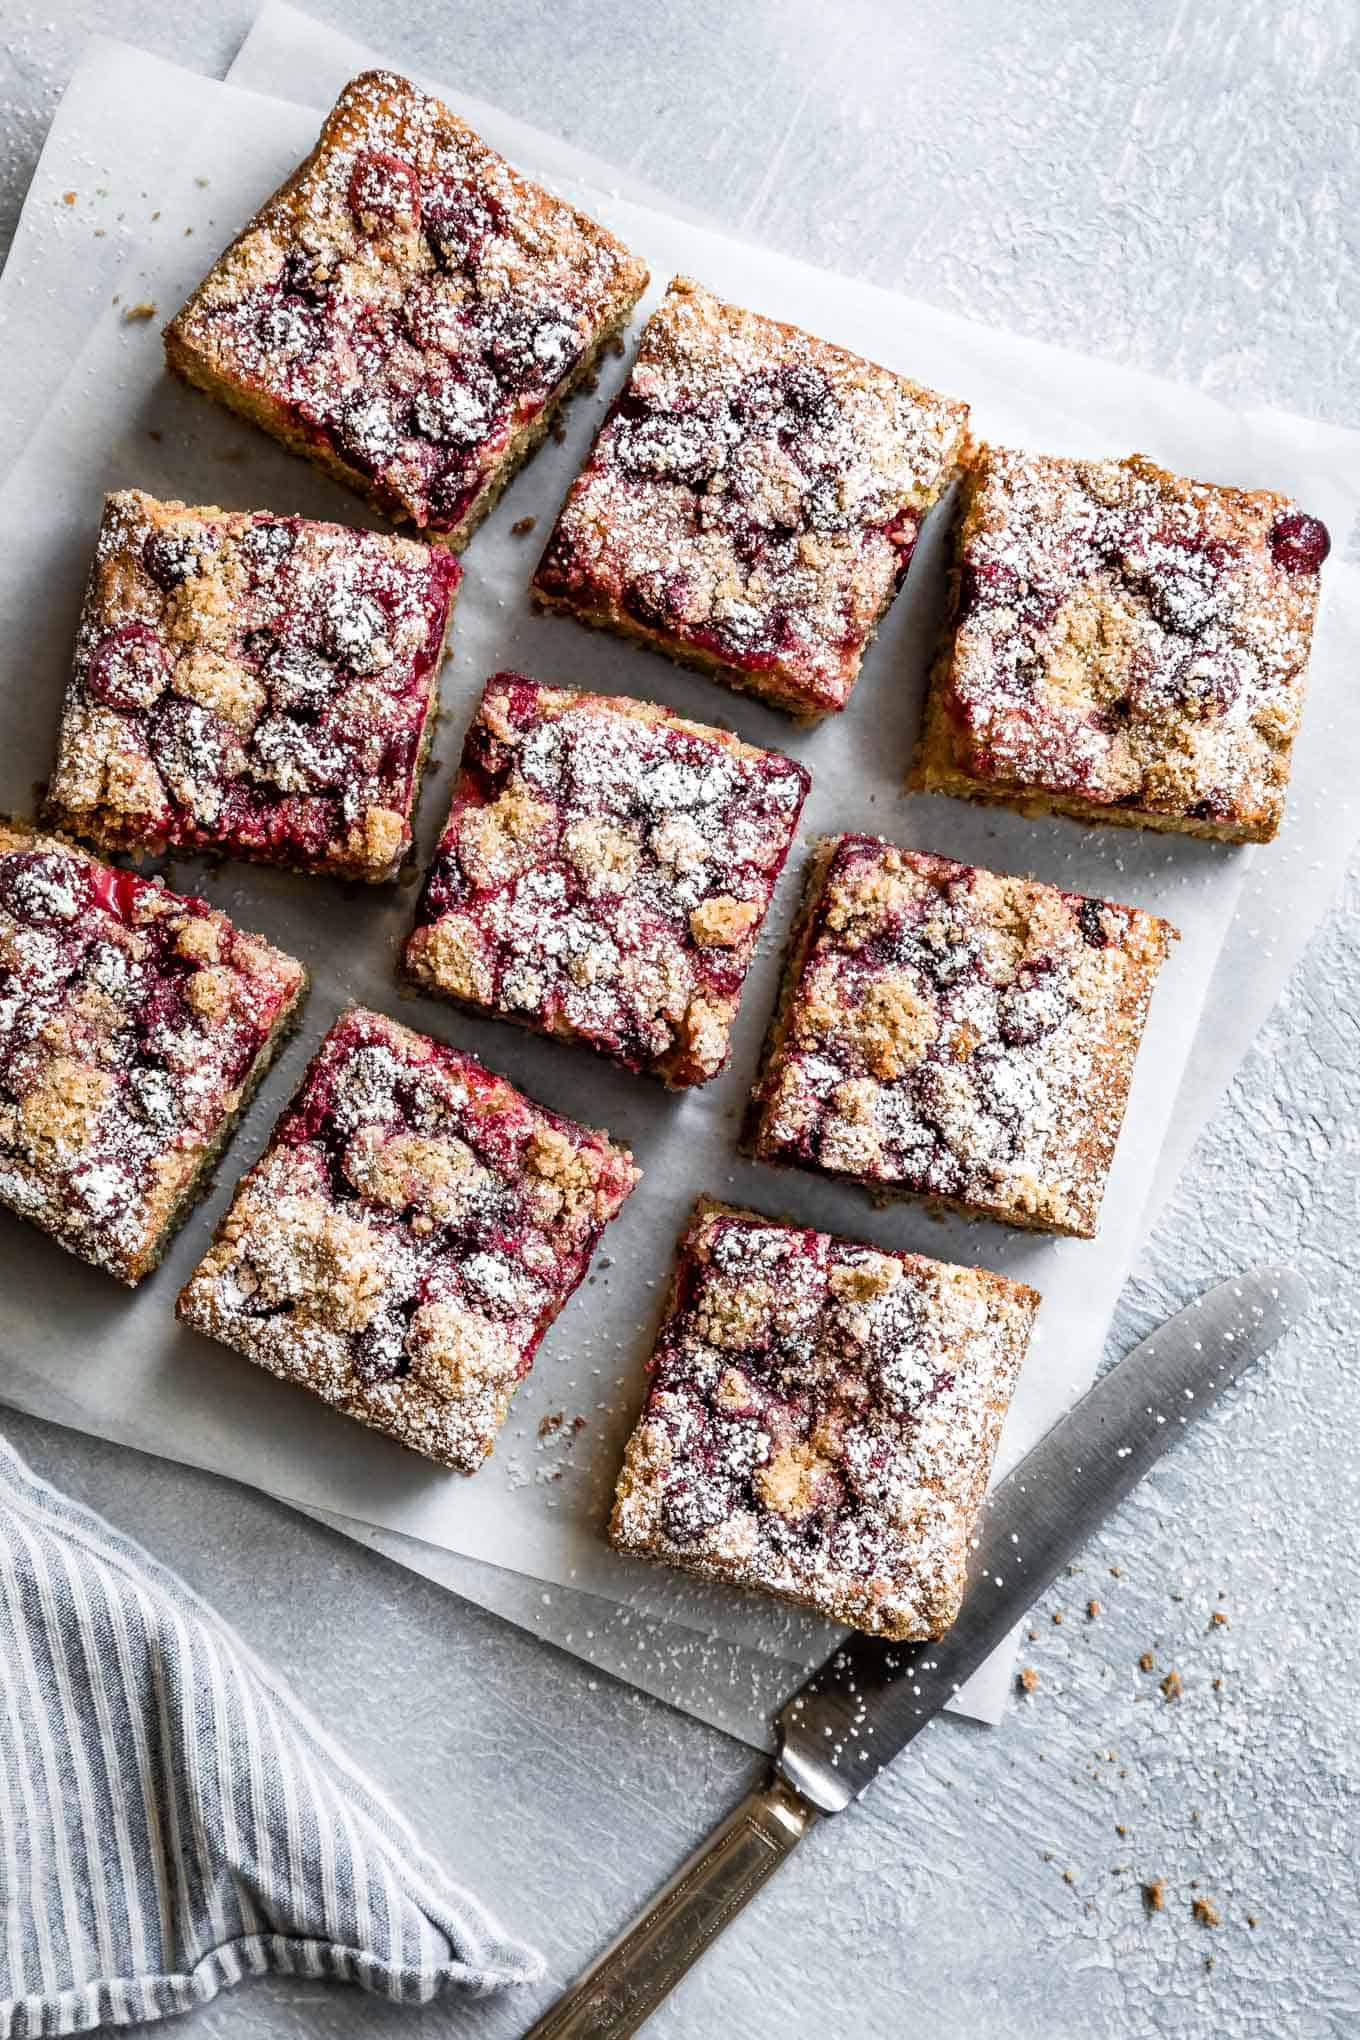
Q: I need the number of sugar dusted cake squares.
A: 9